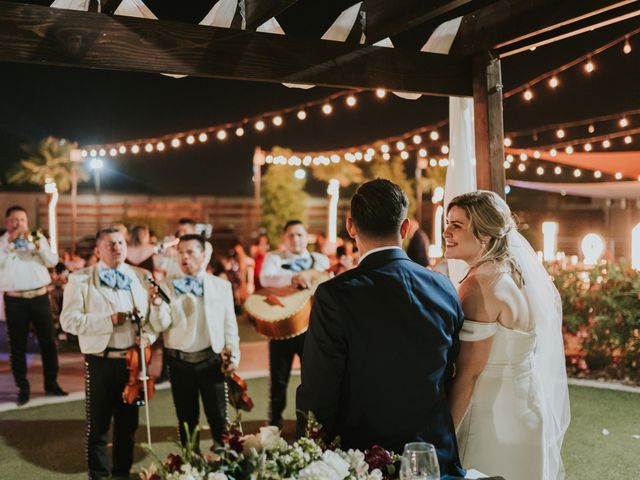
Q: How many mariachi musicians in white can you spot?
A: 4